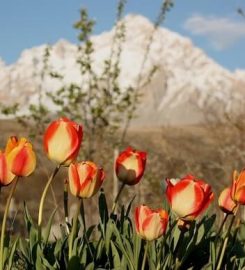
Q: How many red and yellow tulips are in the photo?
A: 9